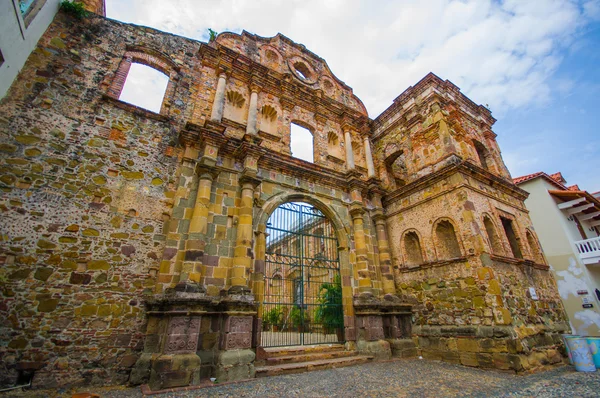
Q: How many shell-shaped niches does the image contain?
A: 4